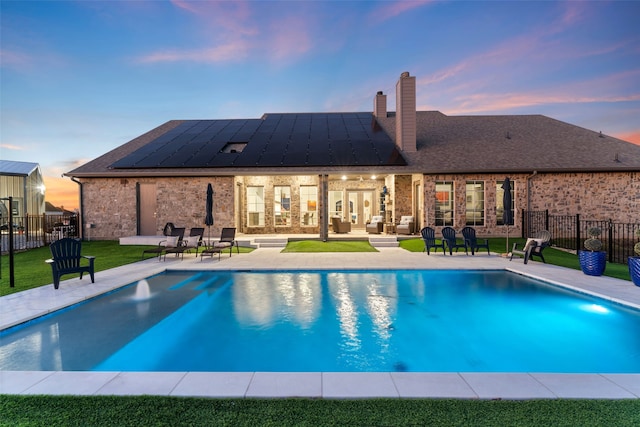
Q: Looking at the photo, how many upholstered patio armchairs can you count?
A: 3